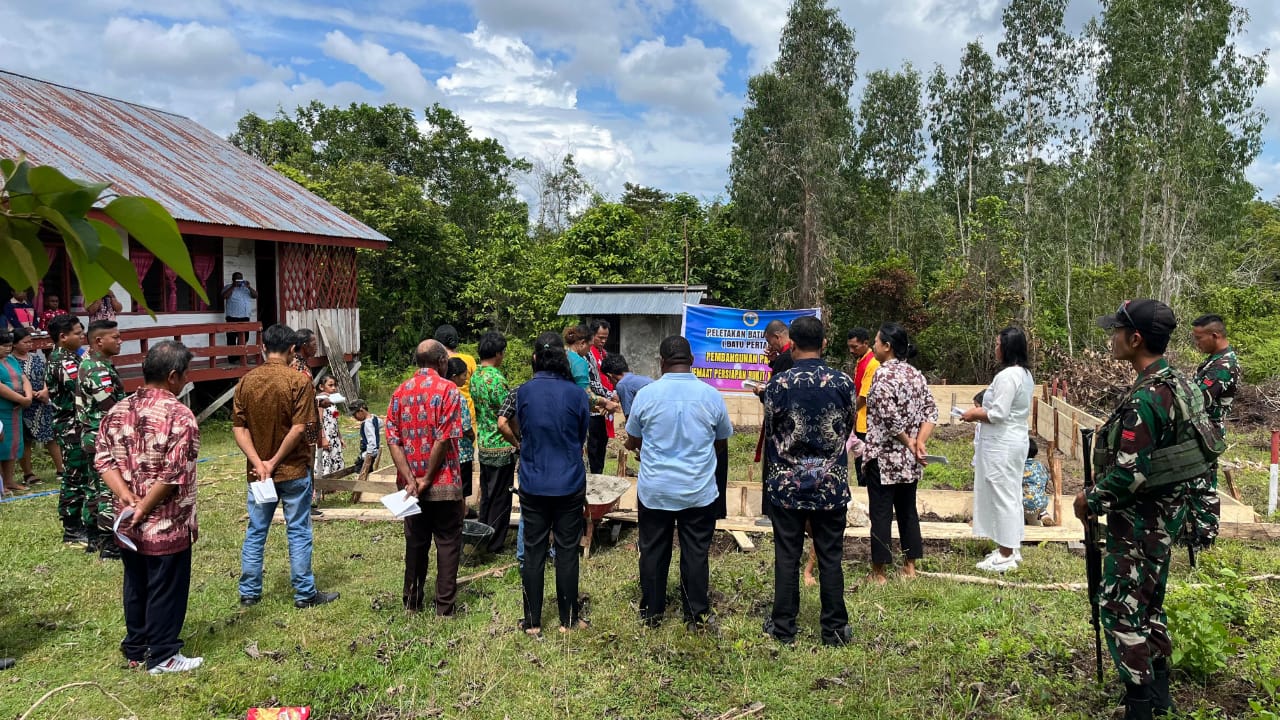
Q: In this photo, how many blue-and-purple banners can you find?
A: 1